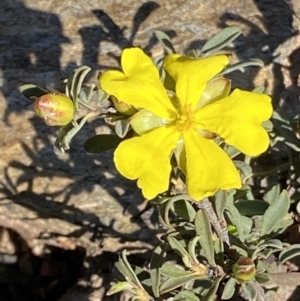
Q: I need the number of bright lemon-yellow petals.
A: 5